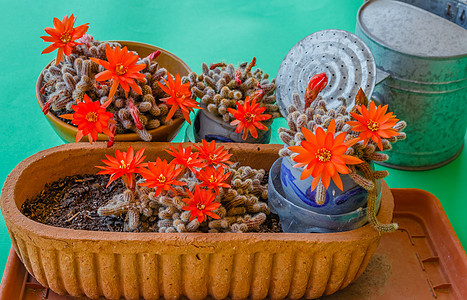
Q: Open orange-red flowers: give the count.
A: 13